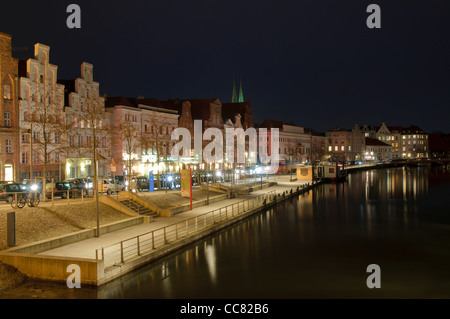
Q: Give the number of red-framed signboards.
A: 1